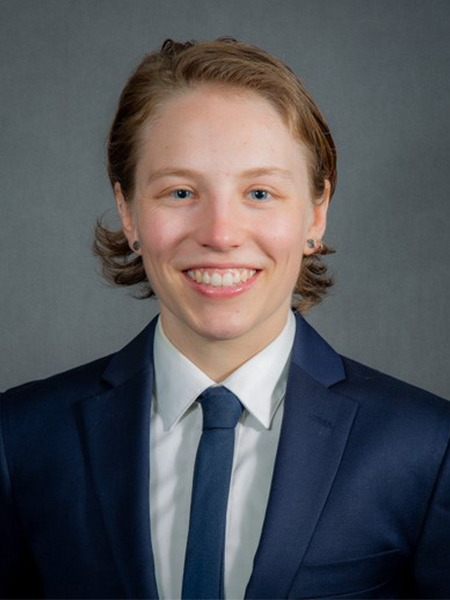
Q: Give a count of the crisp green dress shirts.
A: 0